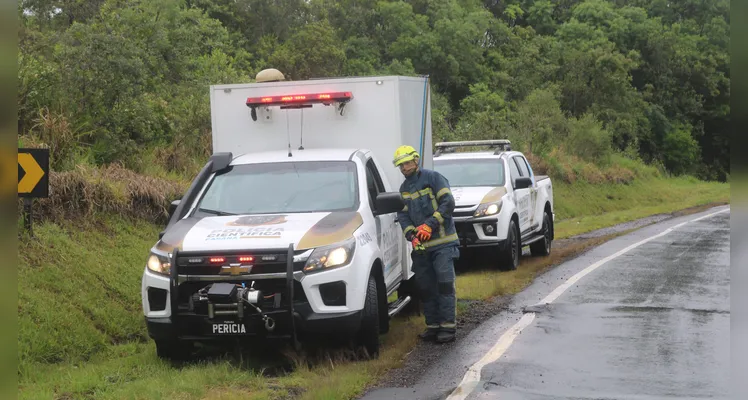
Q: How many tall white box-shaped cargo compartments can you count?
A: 1